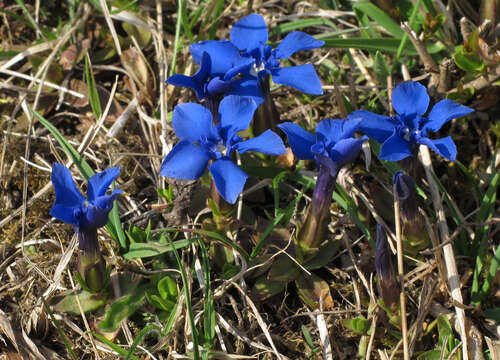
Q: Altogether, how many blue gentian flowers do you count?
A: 6